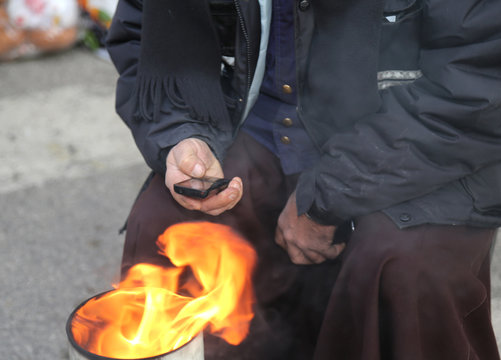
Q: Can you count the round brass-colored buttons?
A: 3